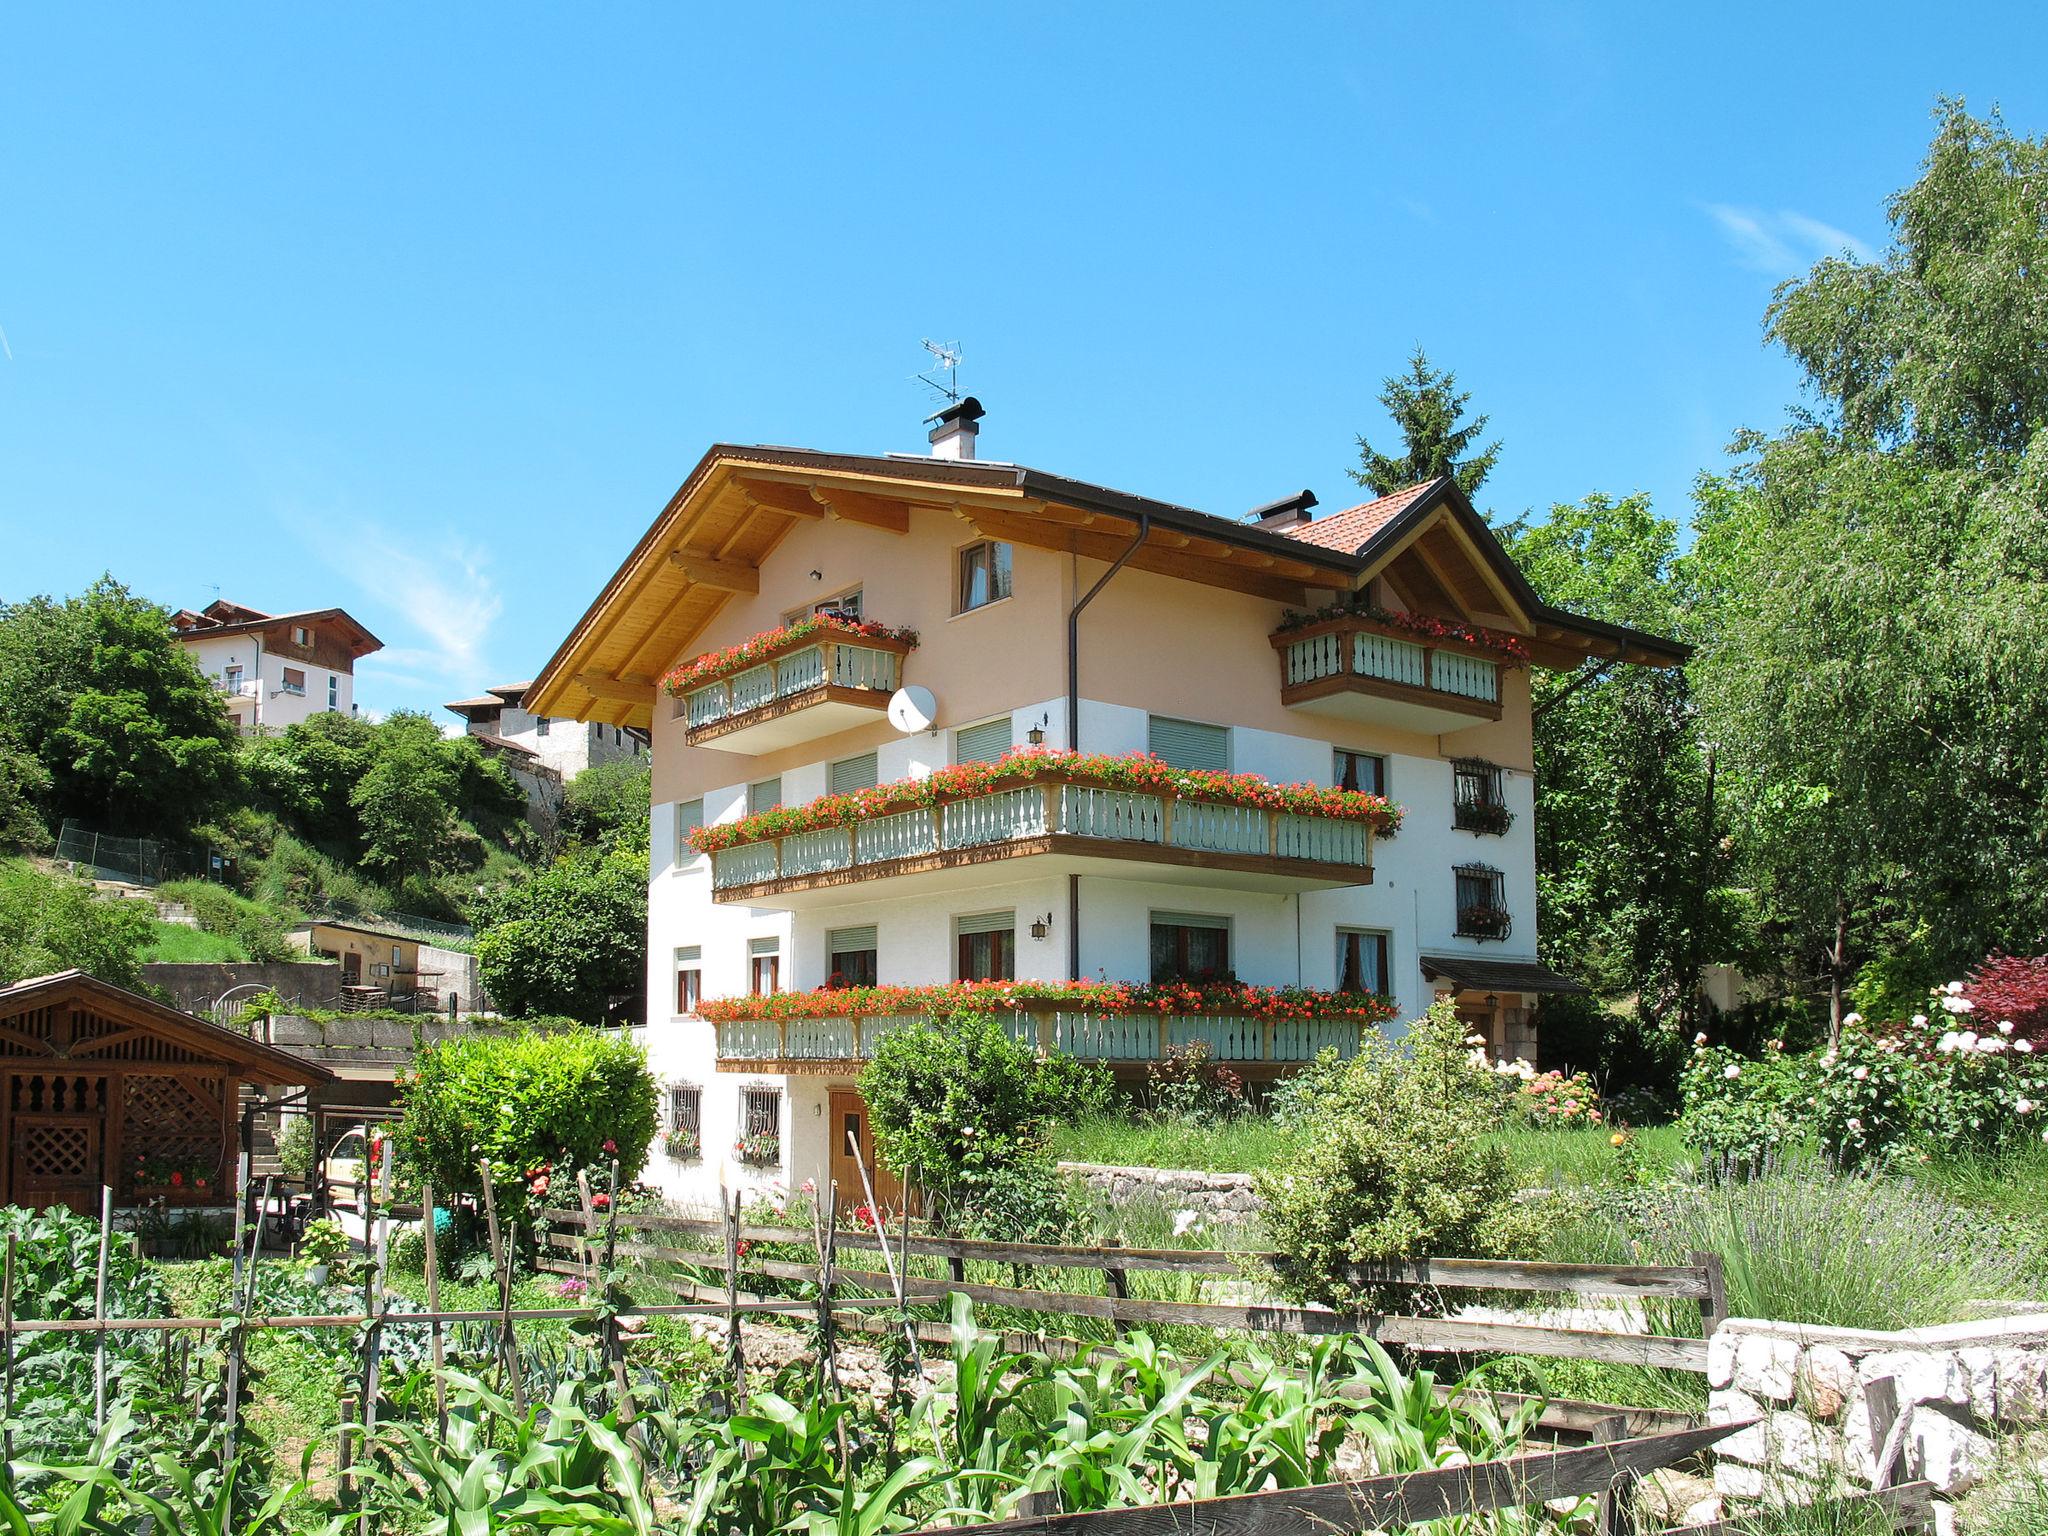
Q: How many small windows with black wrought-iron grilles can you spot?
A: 4